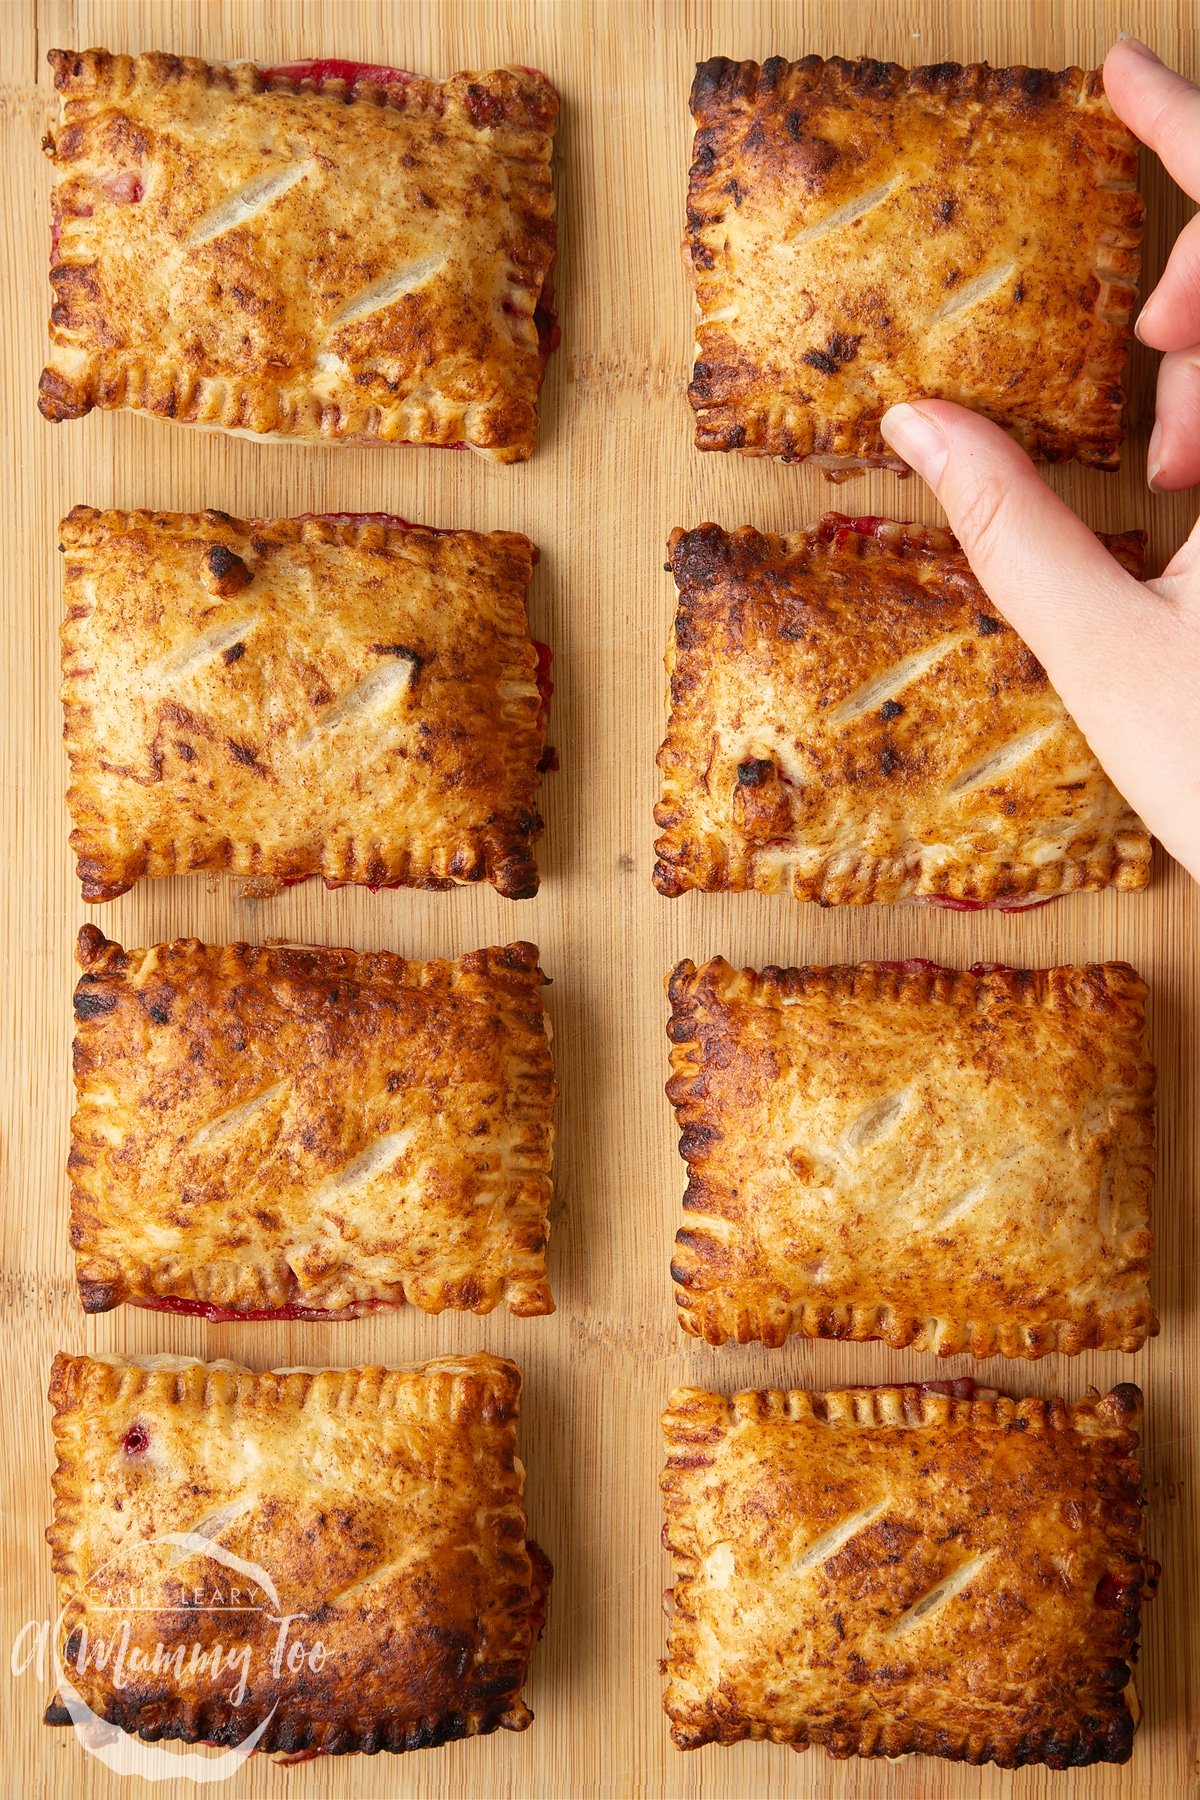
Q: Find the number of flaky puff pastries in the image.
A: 8